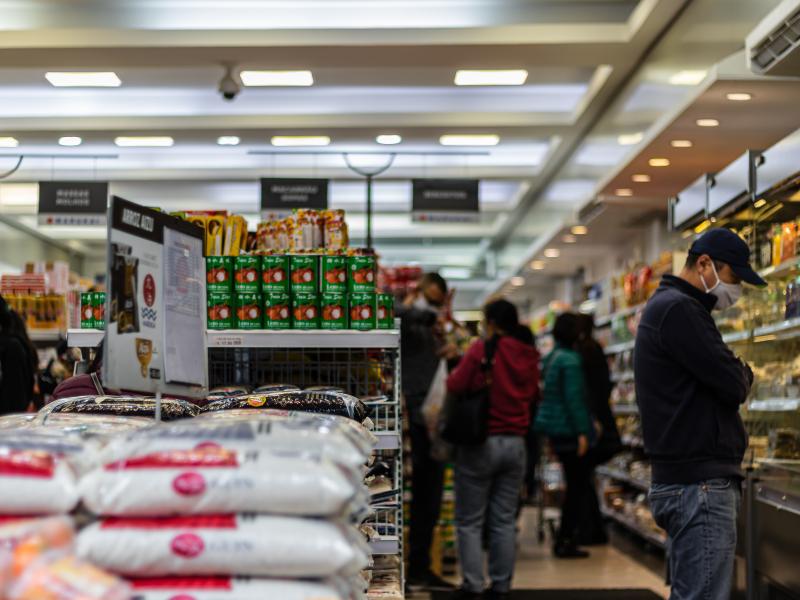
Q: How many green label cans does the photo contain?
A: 15